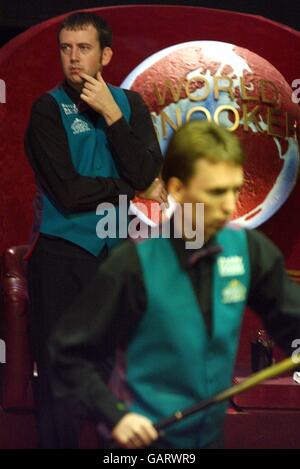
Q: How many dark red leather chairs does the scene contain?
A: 1